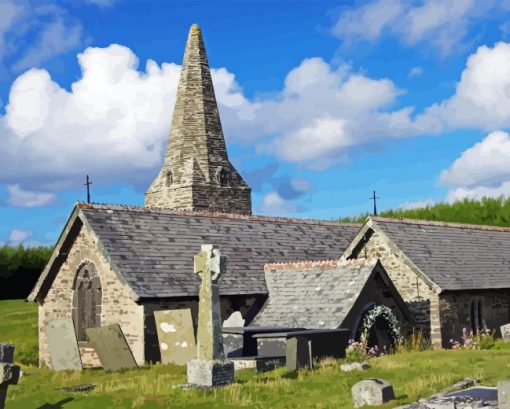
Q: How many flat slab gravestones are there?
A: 3